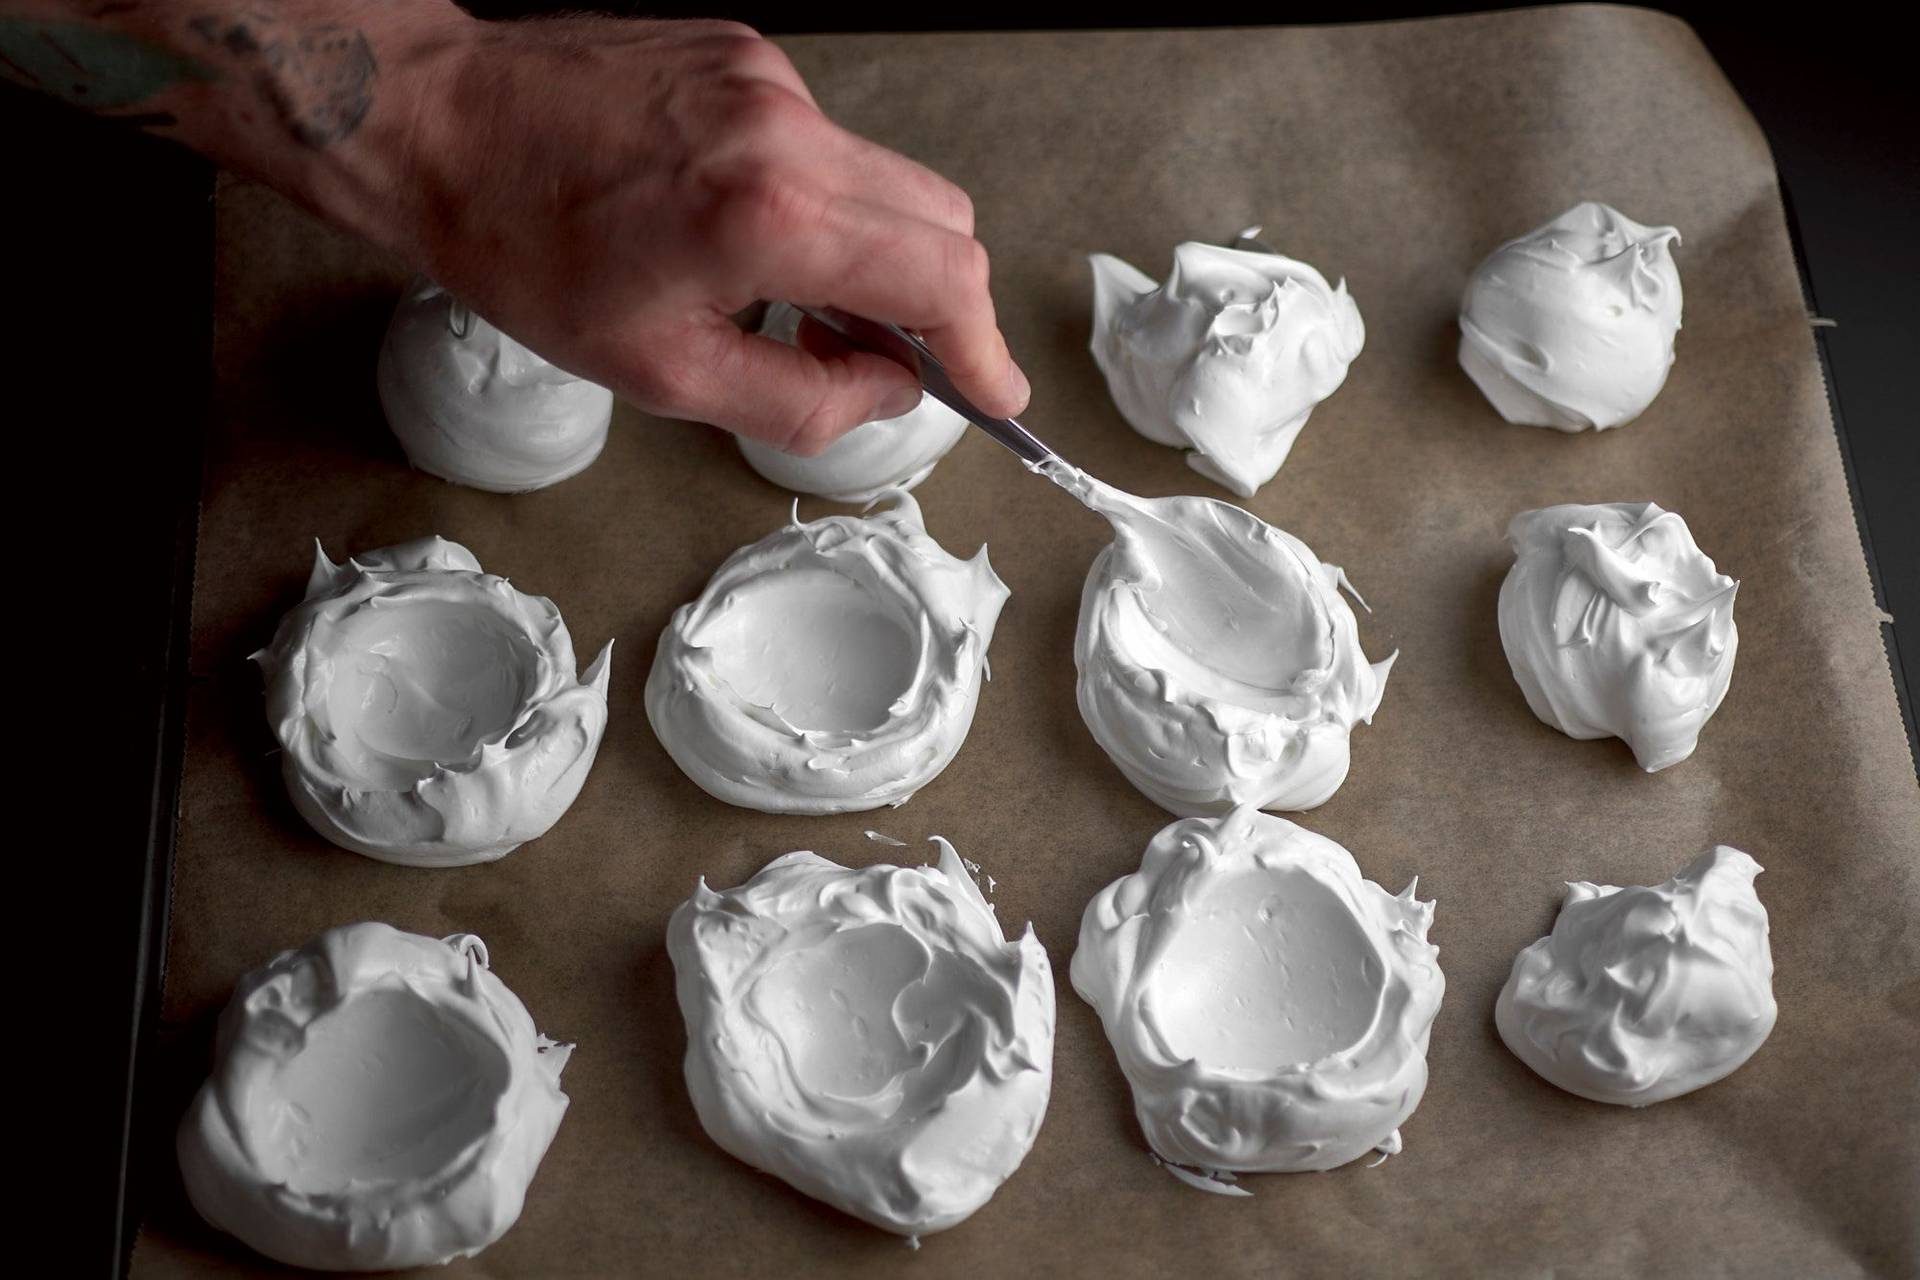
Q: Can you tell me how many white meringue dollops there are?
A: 12